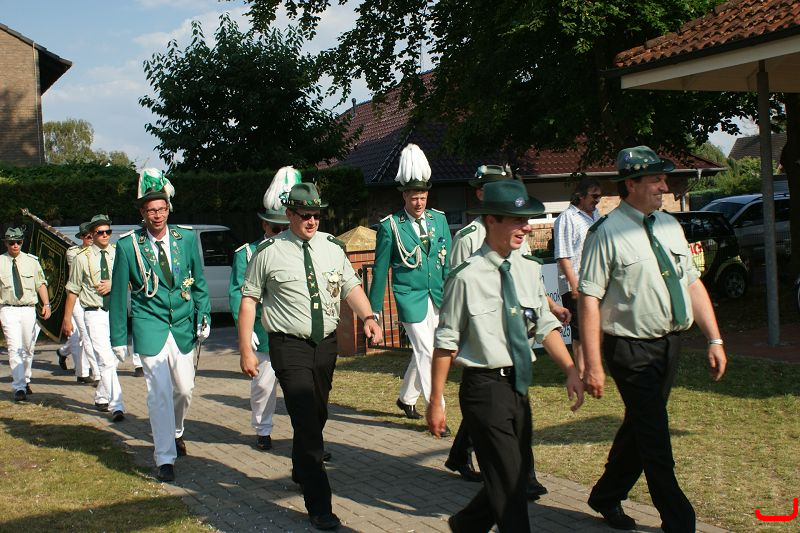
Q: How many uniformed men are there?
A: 10